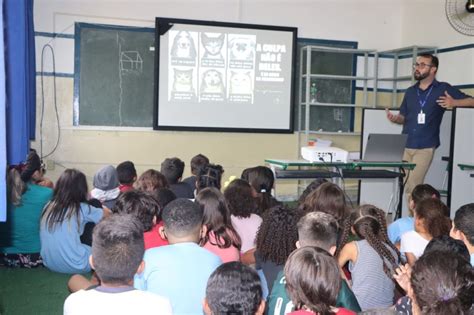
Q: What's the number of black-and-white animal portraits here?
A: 6